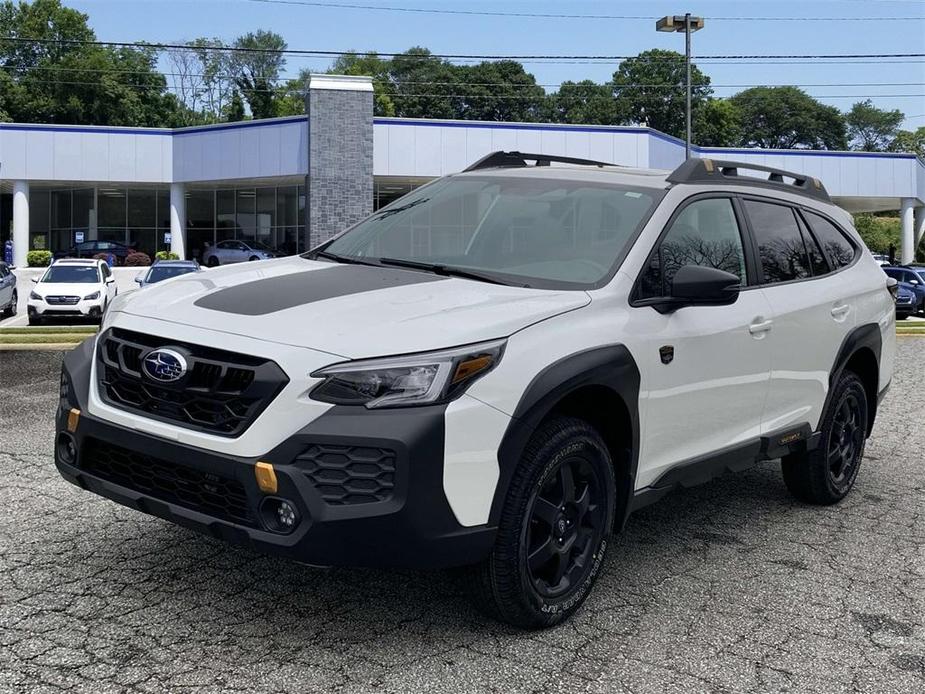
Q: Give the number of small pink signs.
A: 0